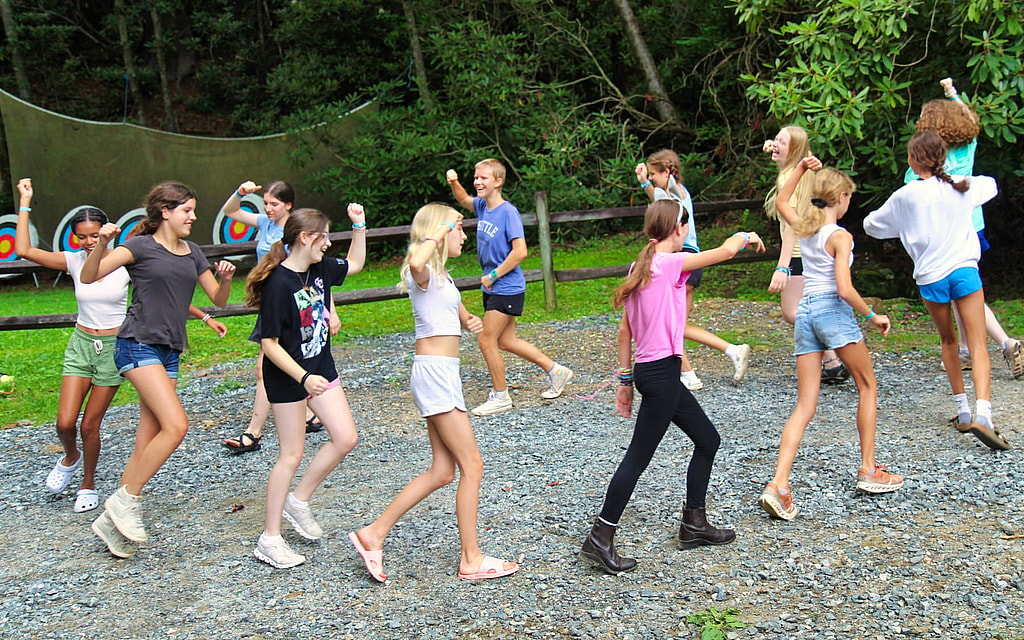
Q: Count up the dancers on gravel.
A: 12